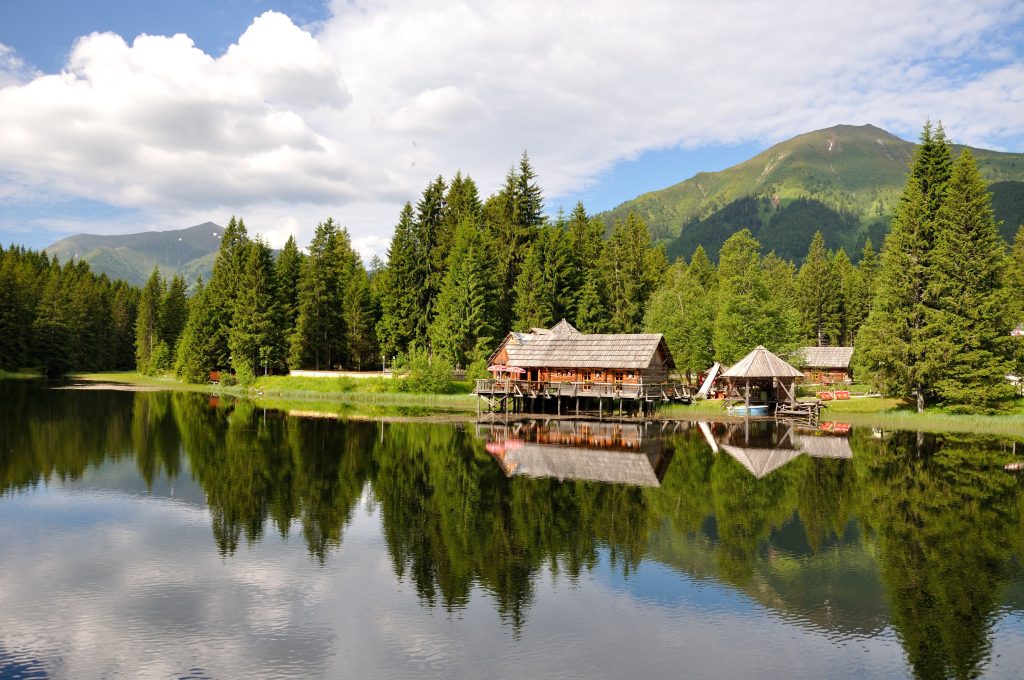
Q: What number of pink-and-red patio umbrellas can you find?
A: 2